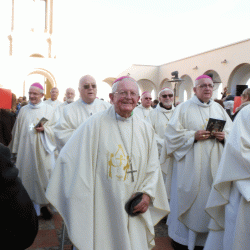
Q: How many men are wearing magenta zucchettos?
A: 5